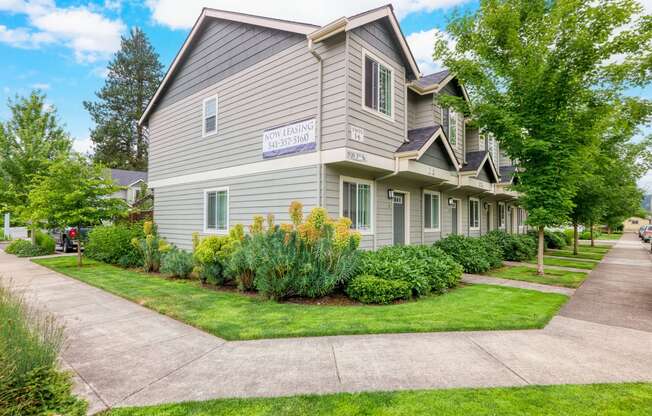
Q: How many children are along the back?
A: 0